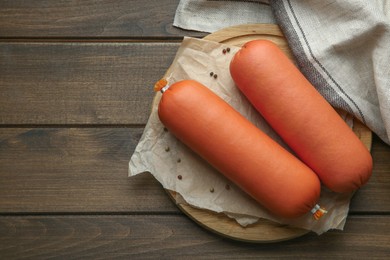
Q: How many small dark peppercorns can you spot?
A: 10